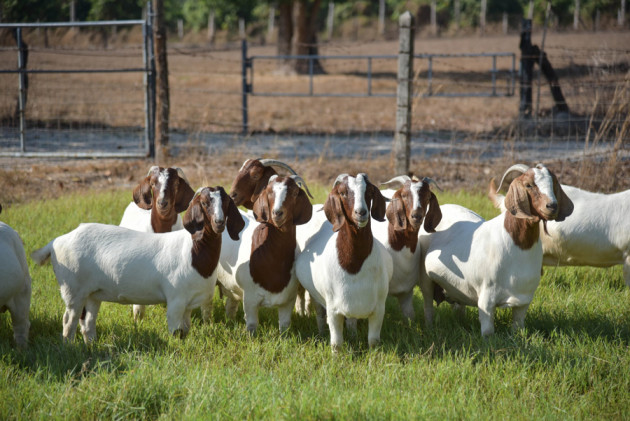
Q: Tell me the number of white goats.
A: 9